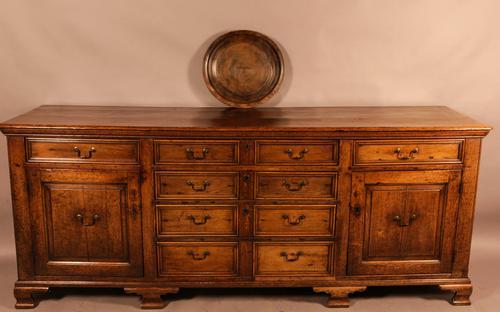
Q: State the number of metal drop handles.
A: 12